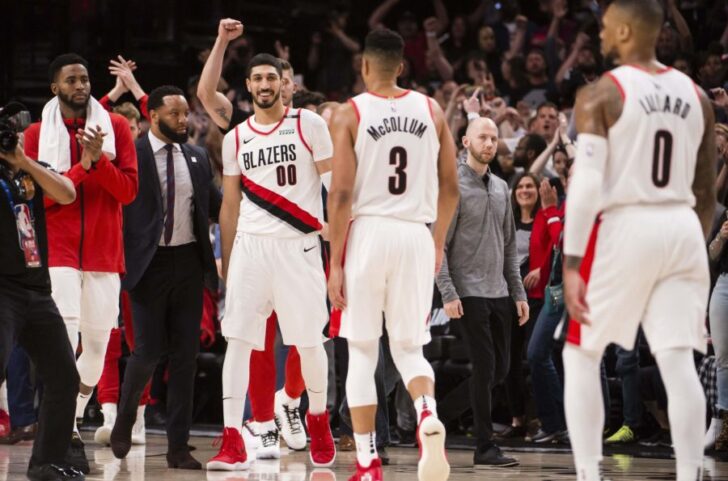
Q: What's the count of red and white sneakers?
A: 4